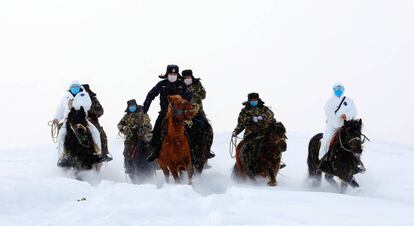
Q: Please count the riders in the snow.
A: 7